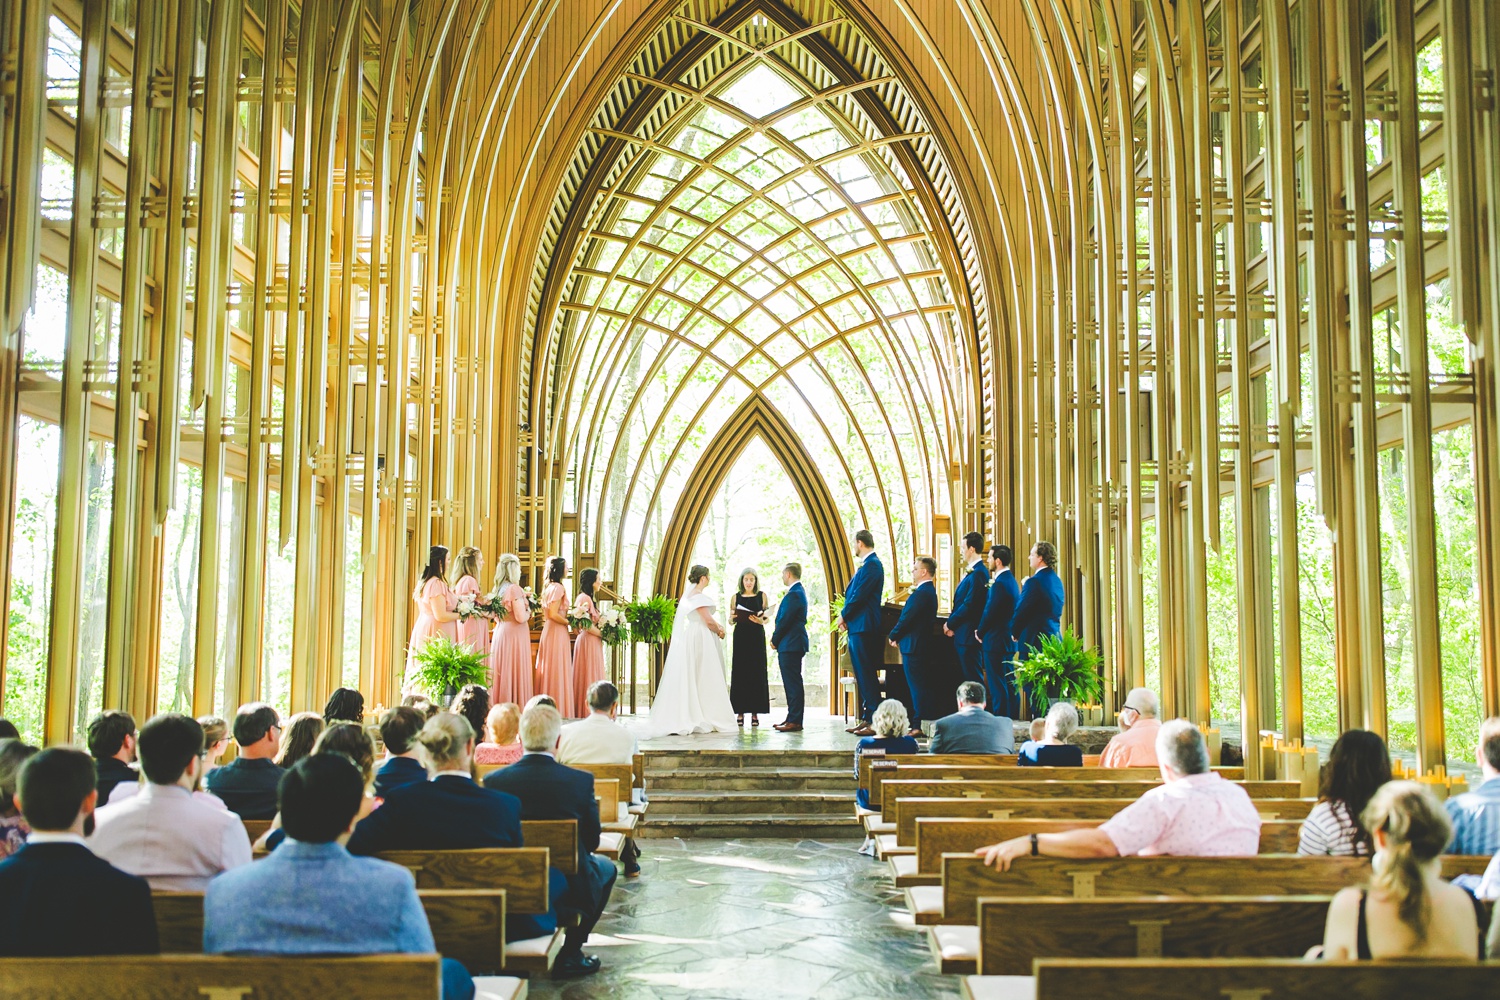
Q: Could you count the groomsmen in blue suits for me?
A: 5